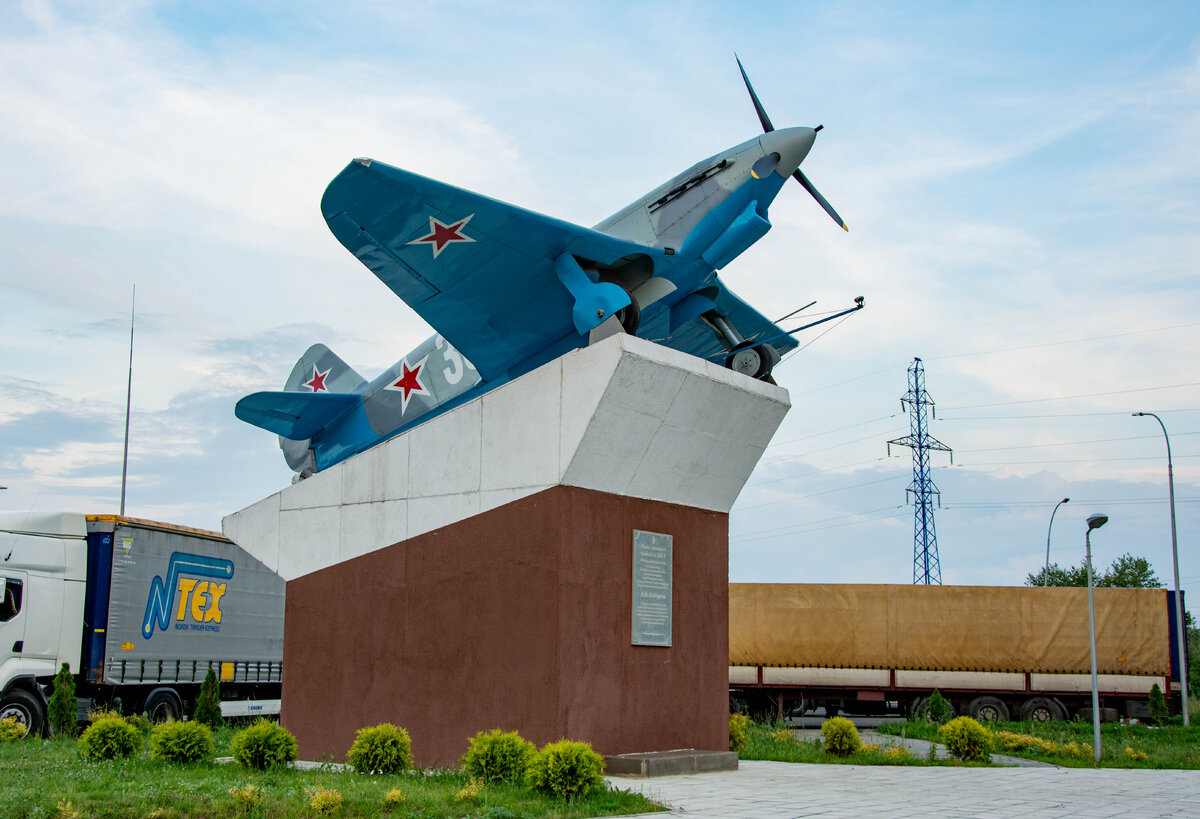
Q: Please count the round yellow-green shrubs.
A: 8